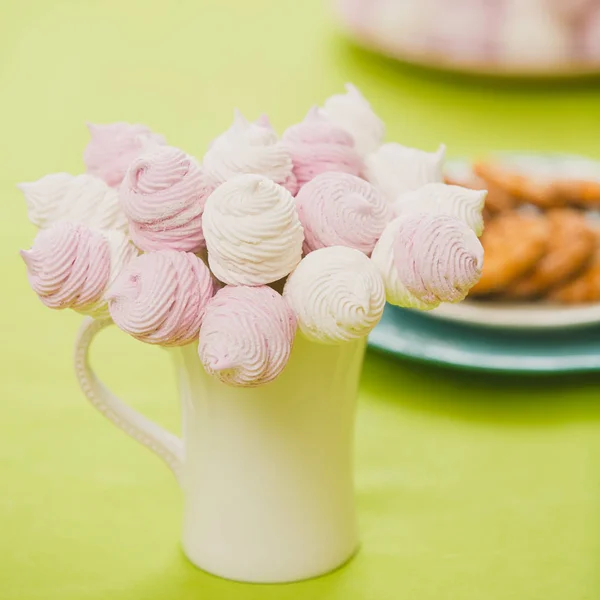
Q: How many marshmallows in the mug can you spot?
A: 15